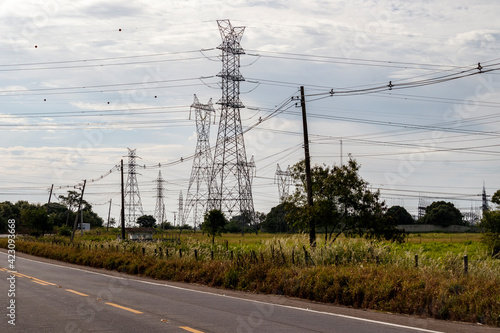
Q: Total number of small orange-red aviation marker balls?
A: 5